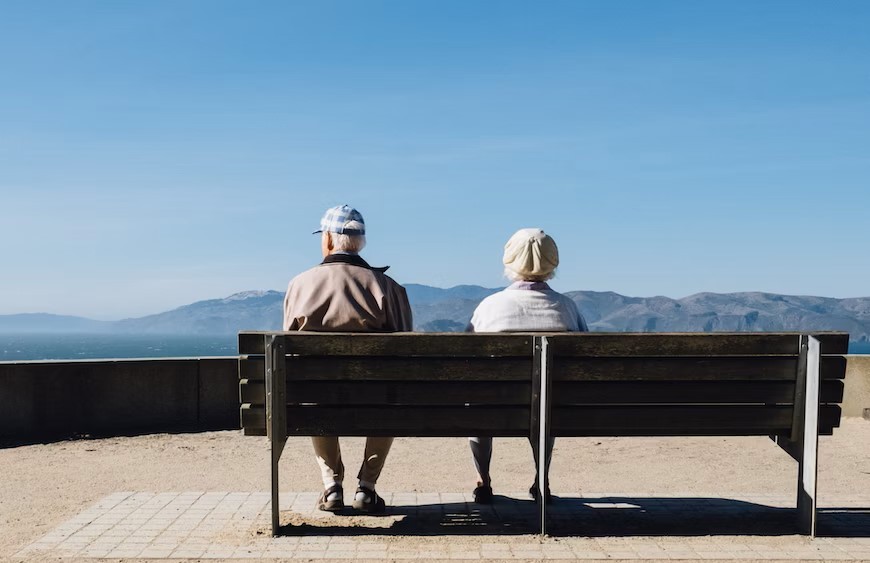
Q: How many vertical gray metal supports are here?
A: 3